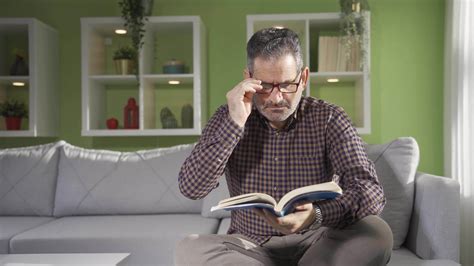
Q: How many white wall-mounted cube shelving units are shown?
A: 3